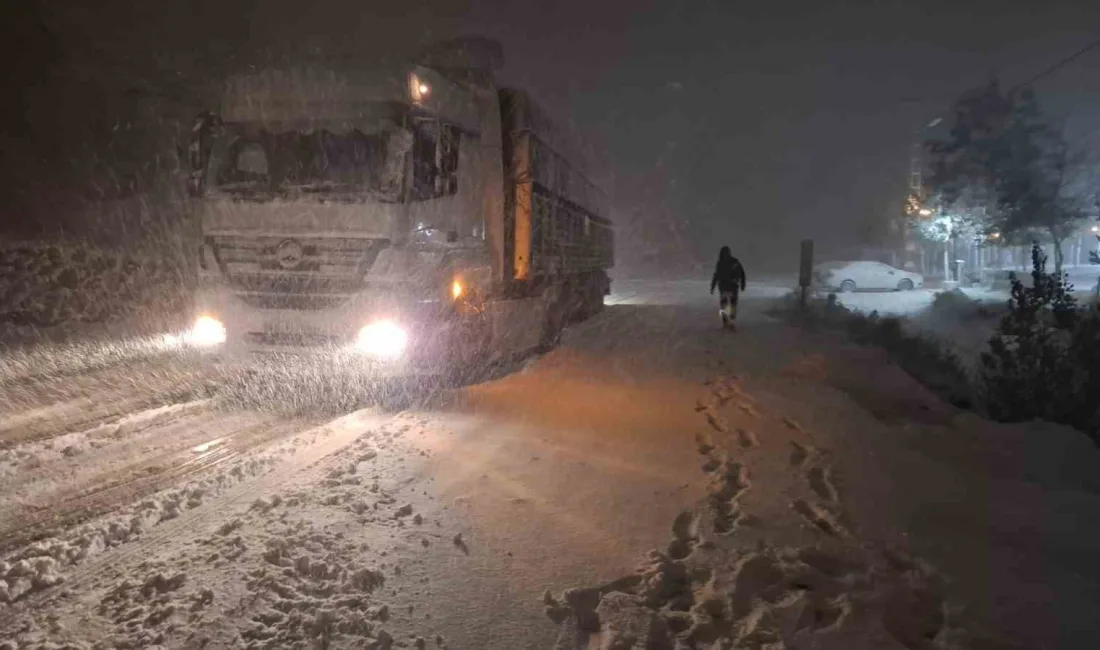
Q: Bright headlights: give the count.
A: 2